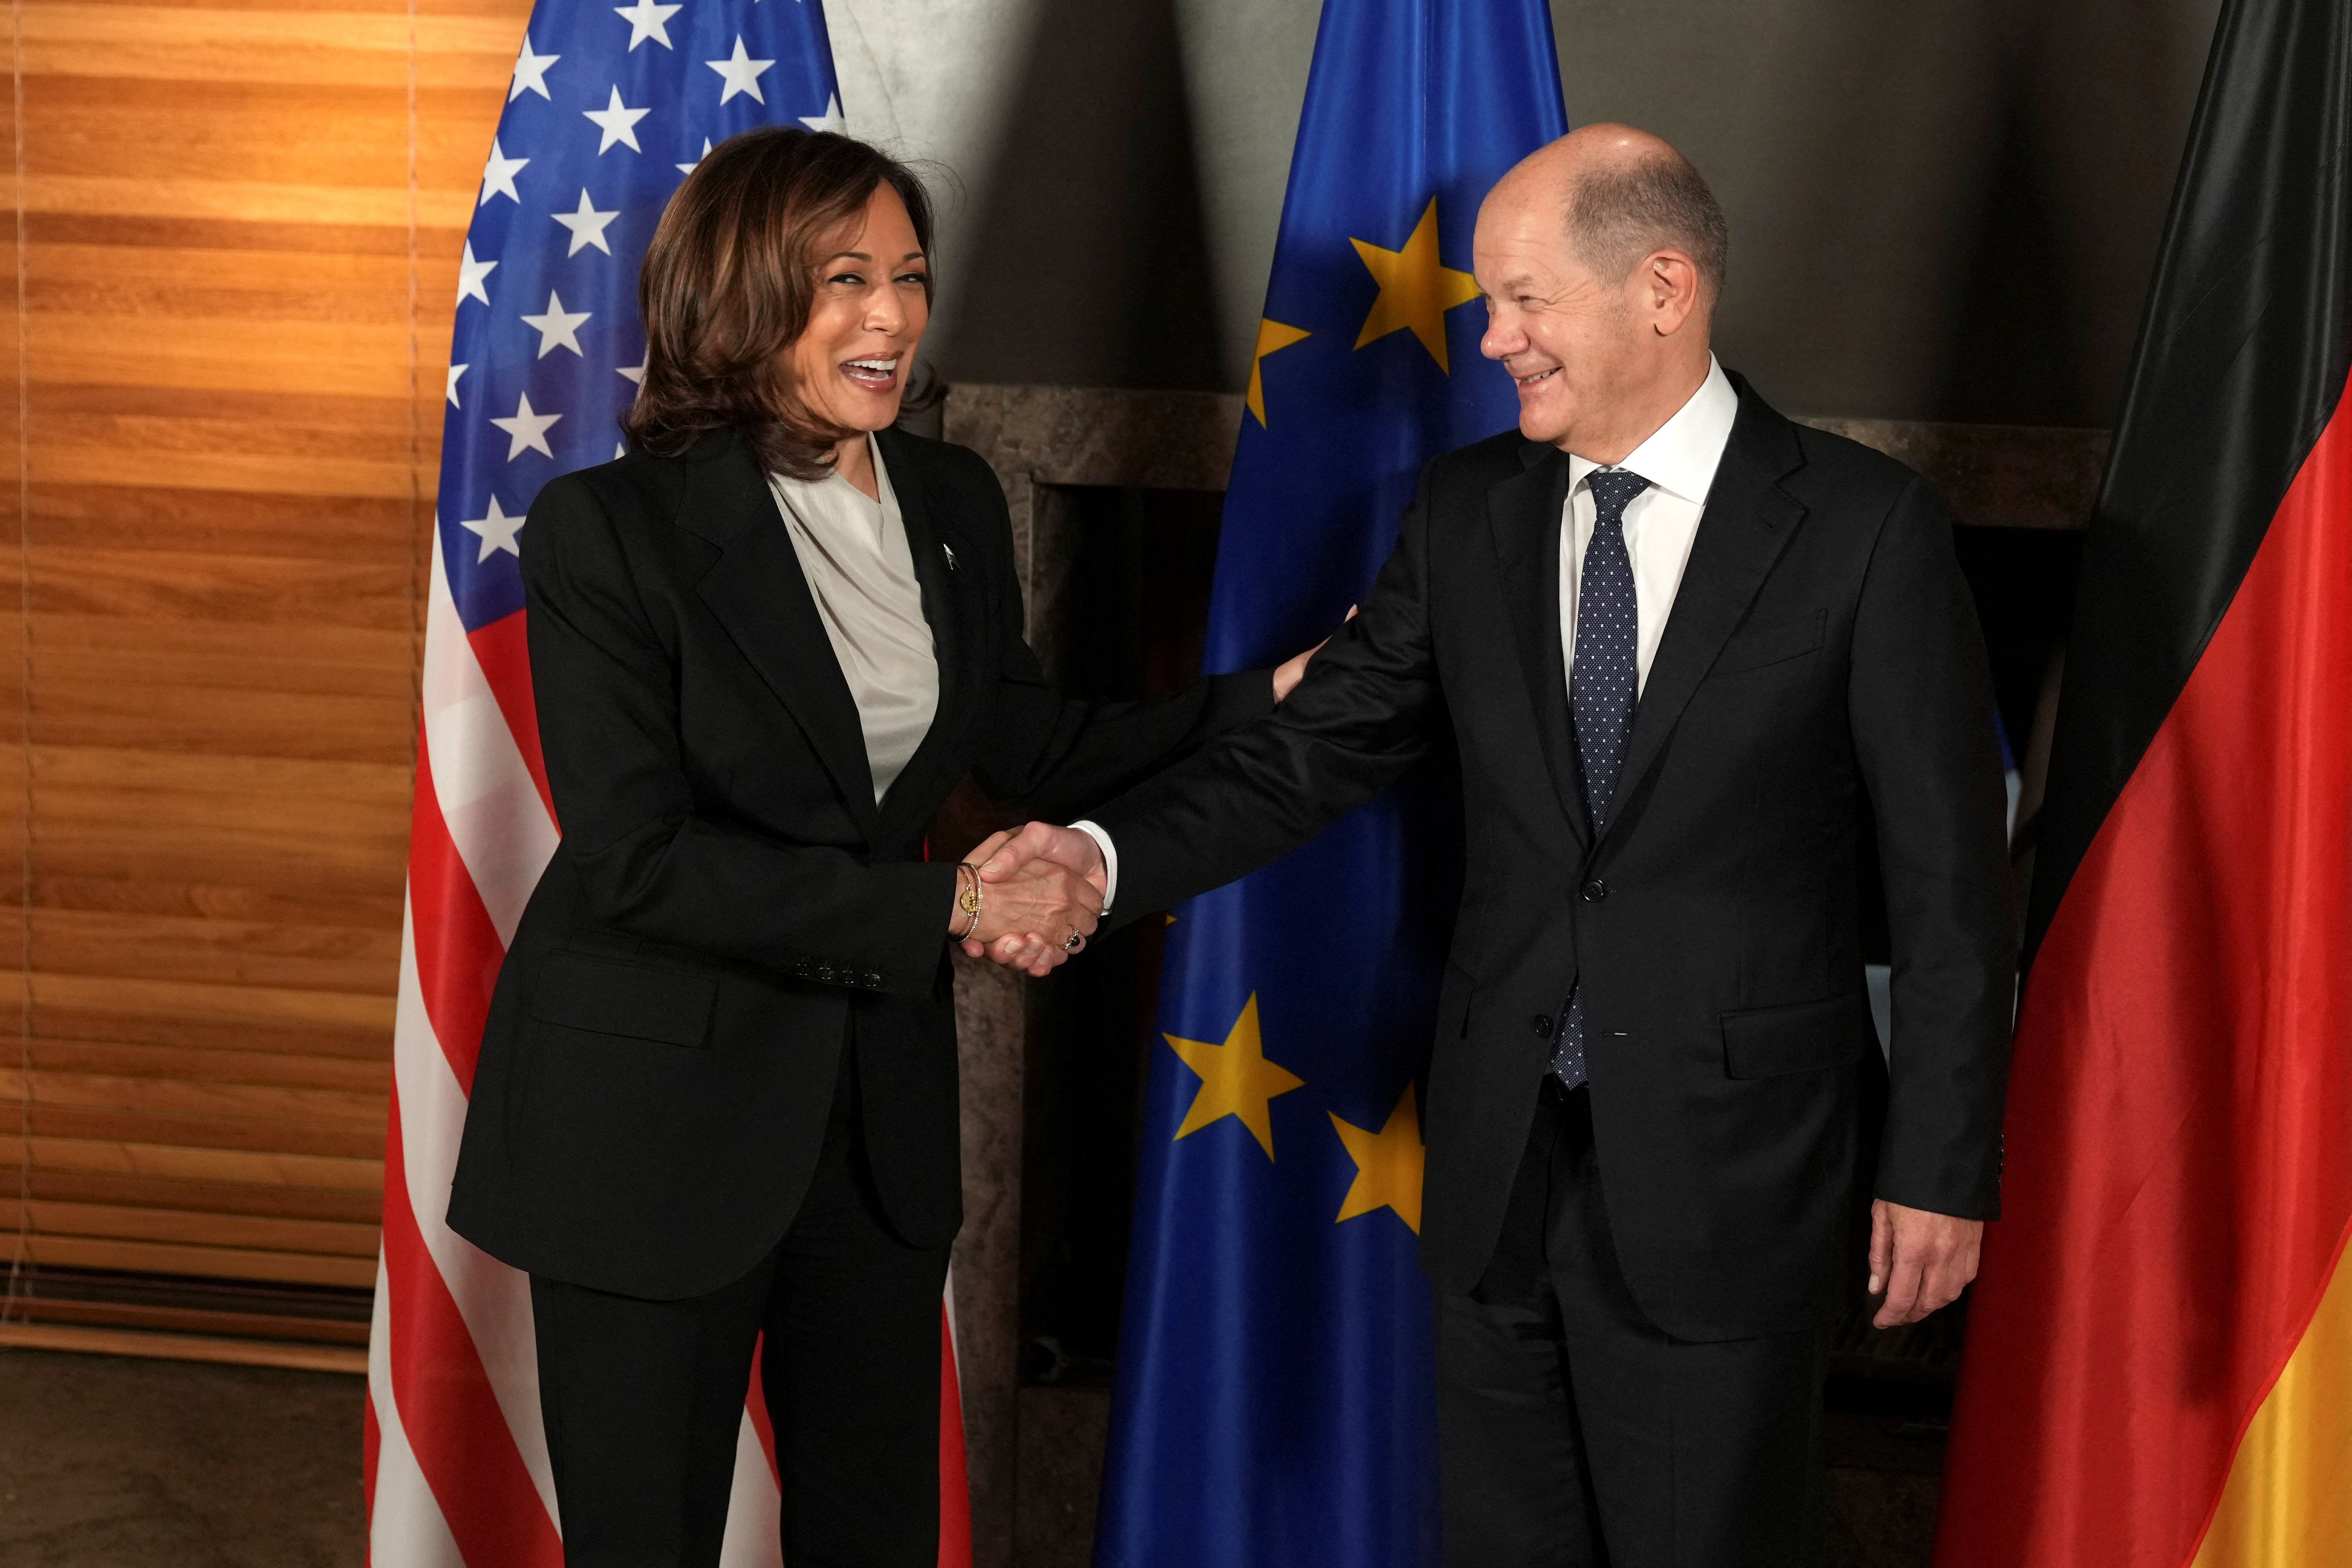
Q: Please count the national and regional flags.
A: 3